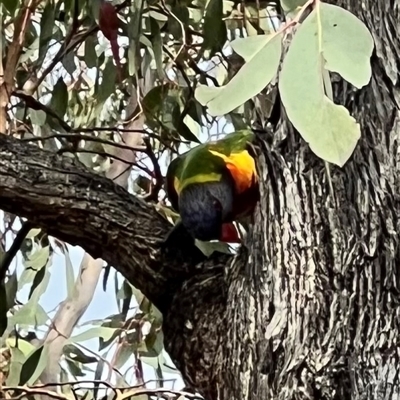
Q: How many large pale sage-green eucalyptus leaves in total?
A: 2